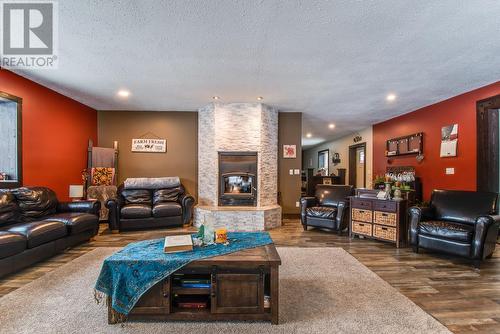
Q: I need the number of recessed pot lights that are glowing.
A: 6